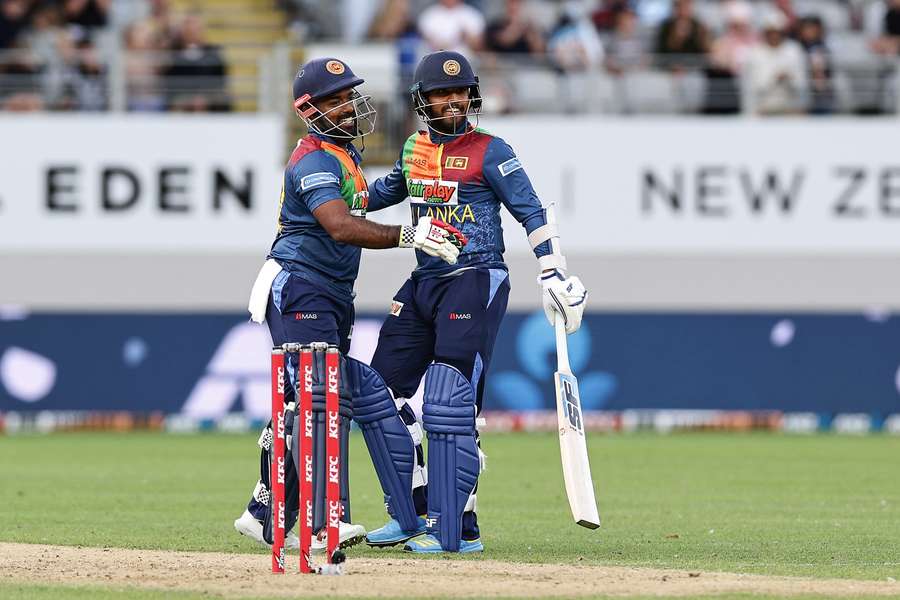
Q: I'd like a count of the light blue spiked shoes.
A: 2